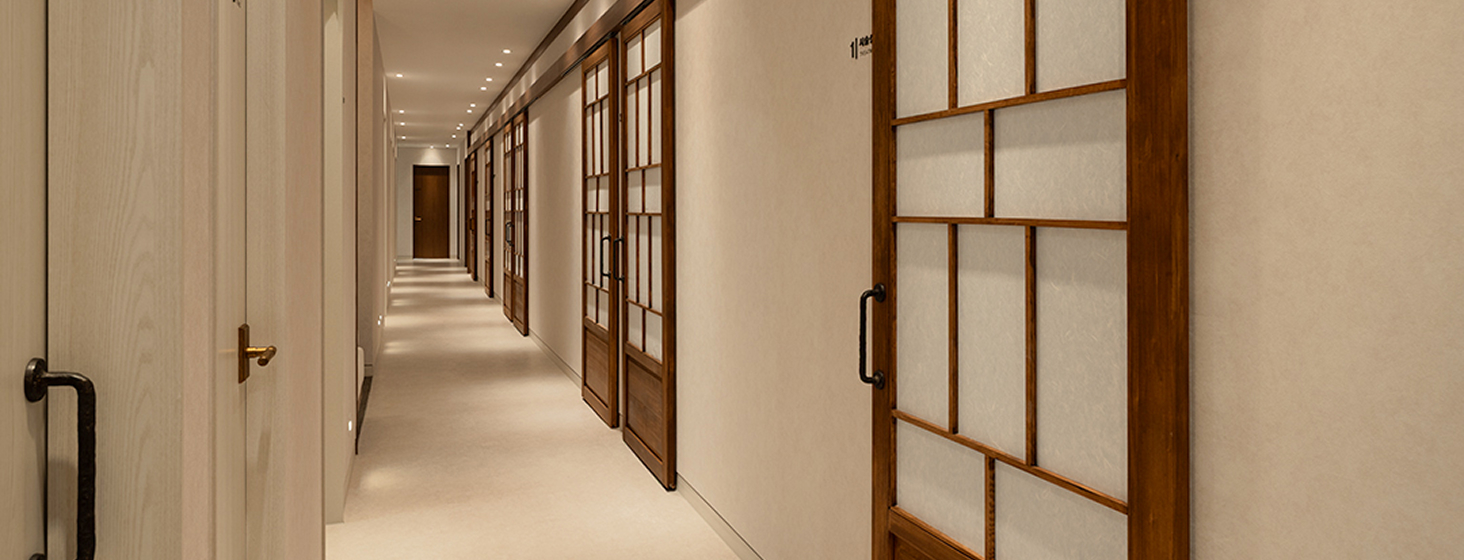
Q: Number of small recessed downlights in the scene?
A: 15